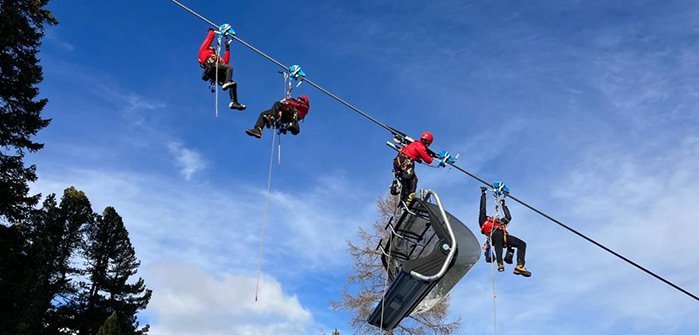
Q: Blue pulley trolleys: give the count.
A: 4